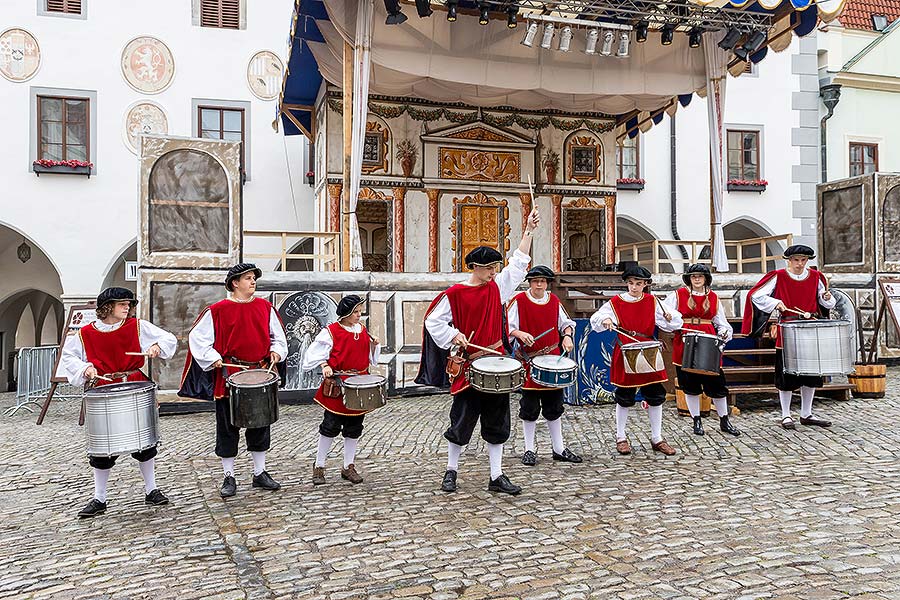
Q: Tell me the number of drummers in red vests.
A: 8